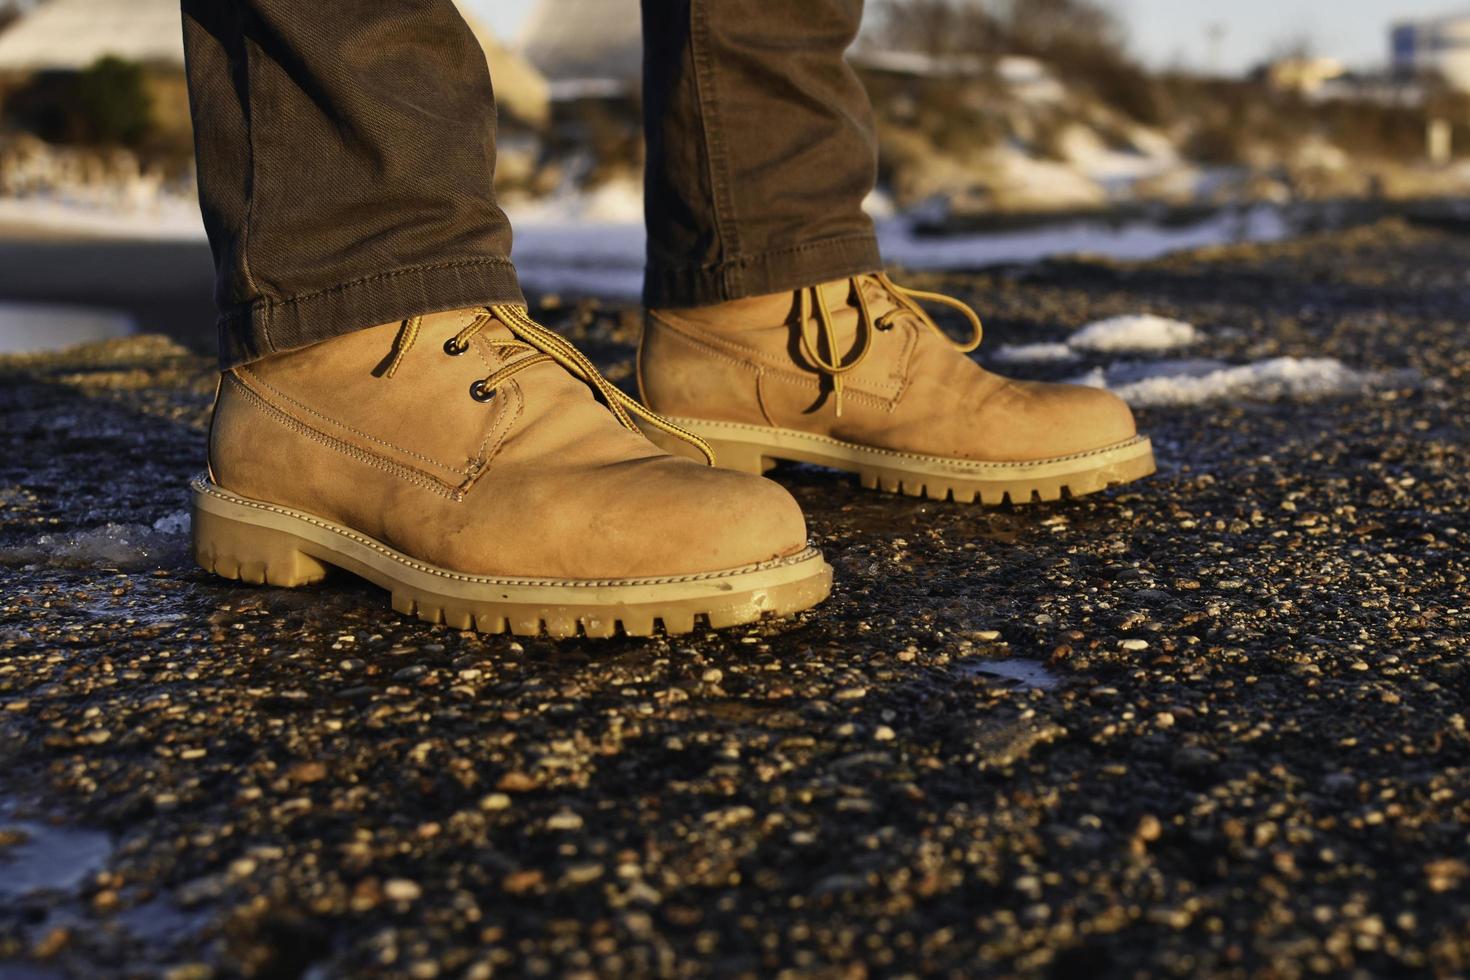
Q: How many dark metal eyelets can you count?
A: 3